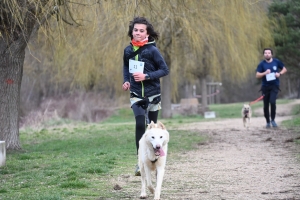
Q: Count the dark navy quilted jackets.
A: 1